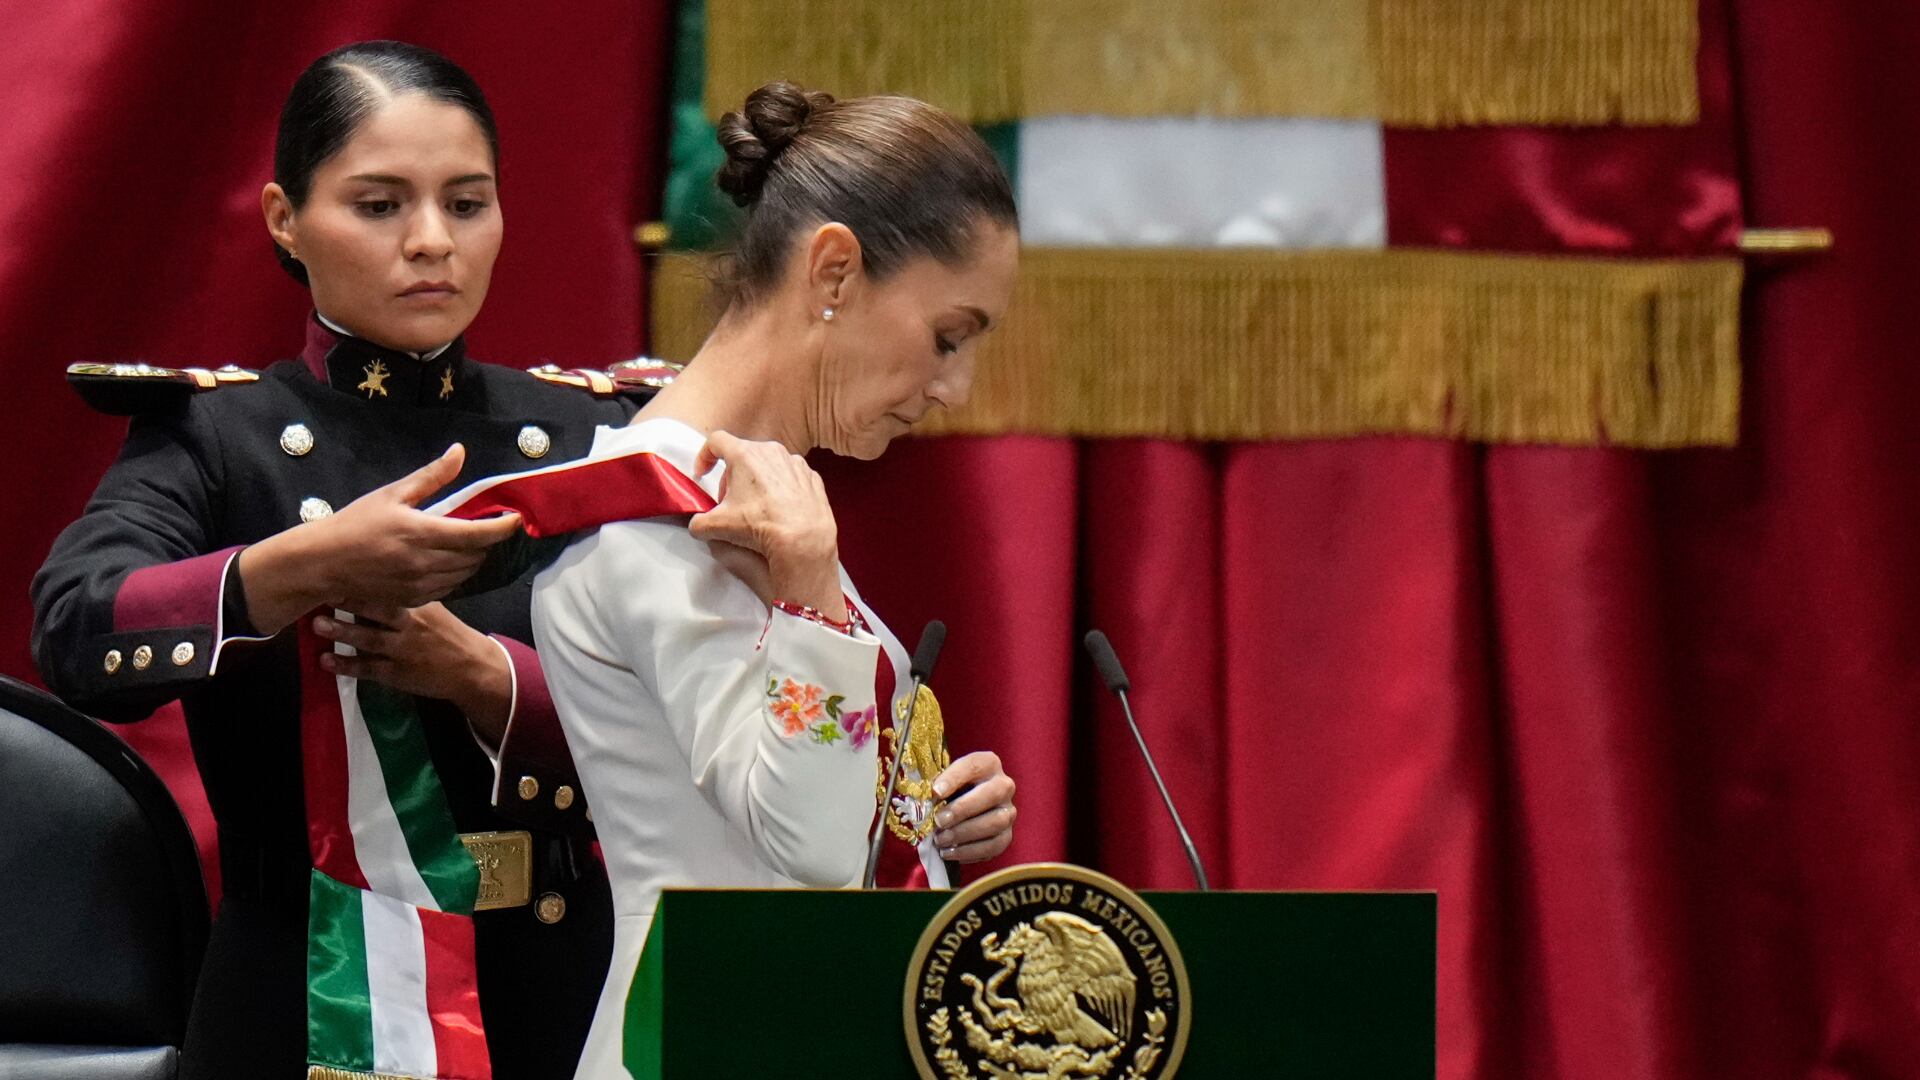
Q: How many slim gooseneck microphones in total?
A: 2